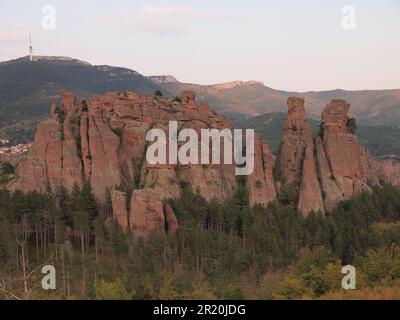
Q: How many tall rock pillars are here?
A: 2